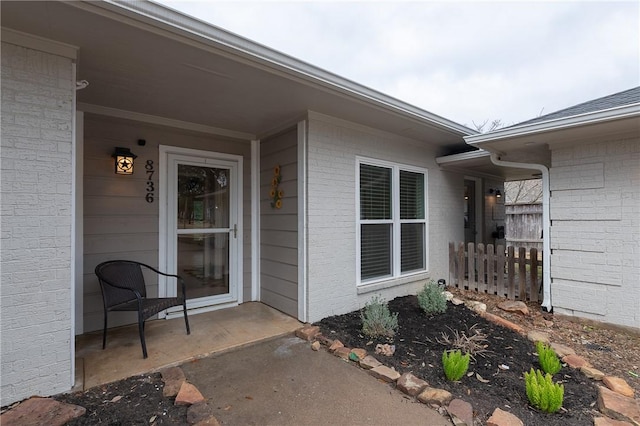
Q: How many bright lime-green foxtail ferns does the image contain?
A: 3